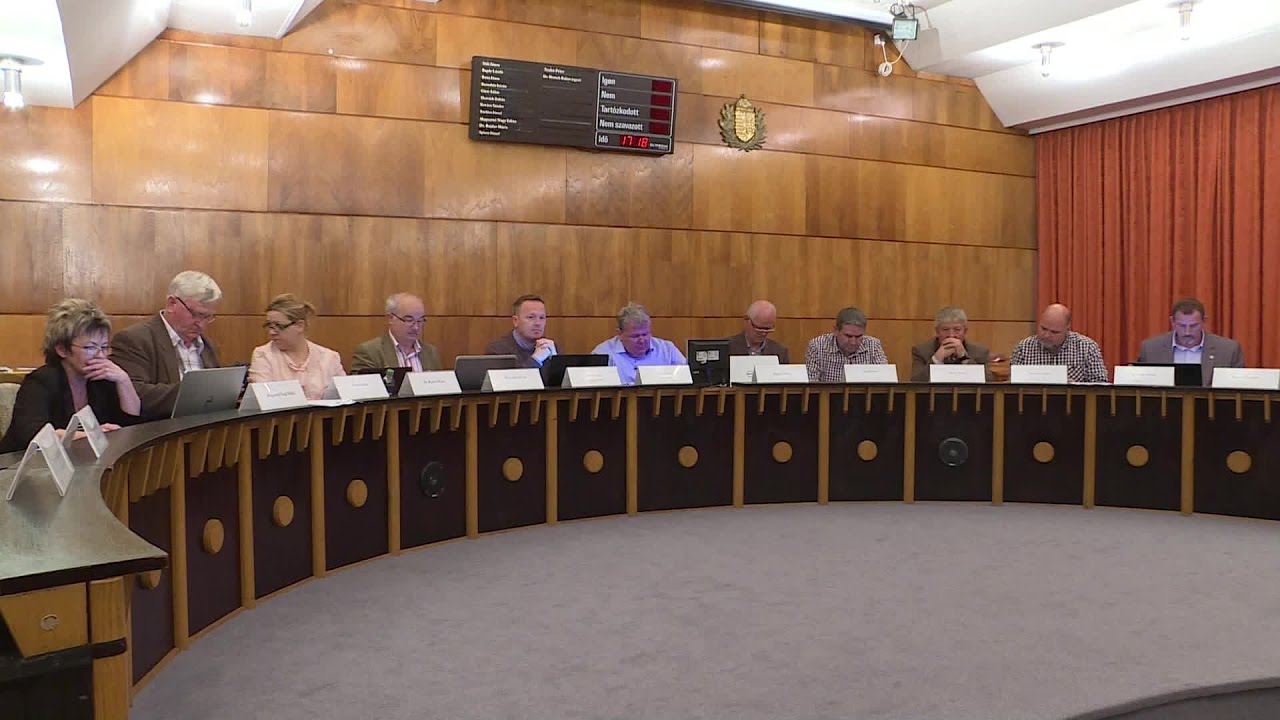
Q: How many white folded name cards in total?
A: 14